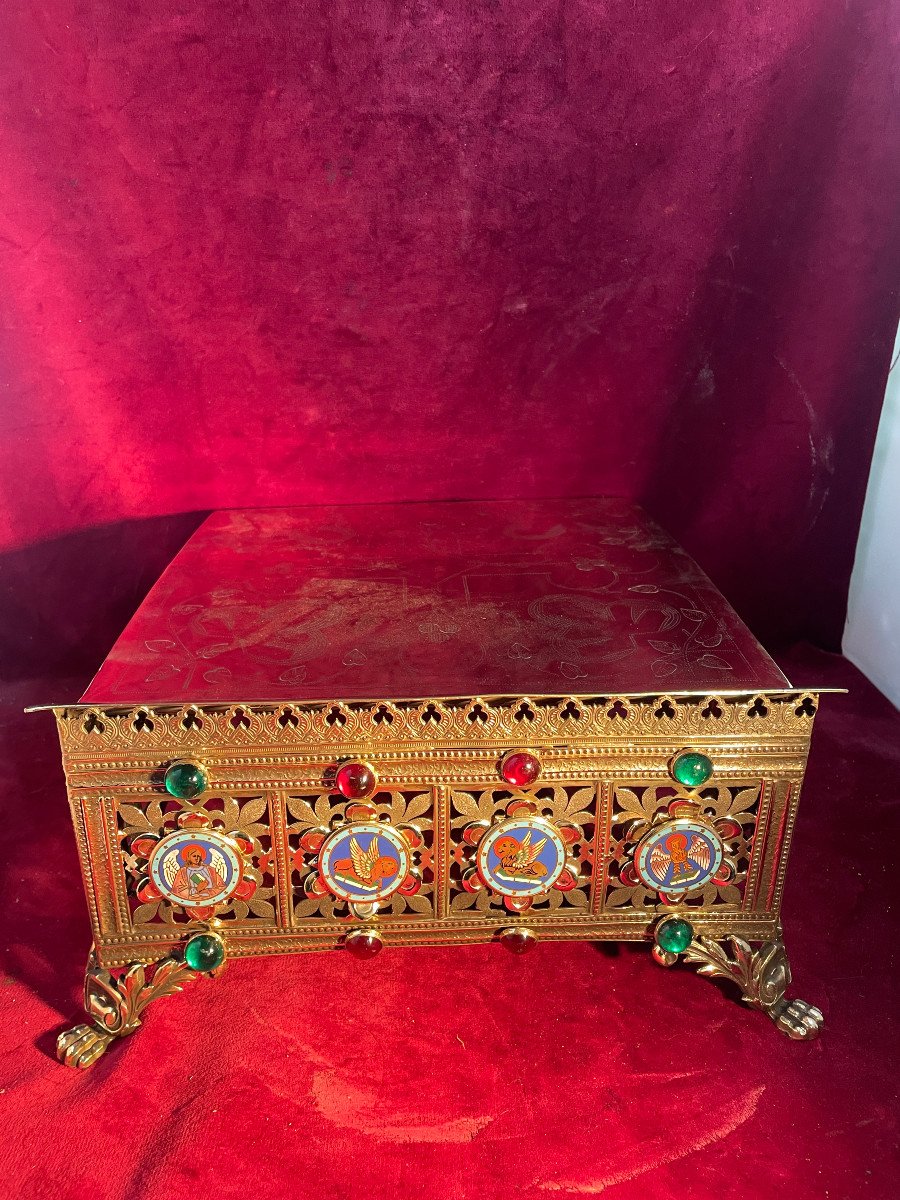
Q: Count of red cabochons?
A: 4